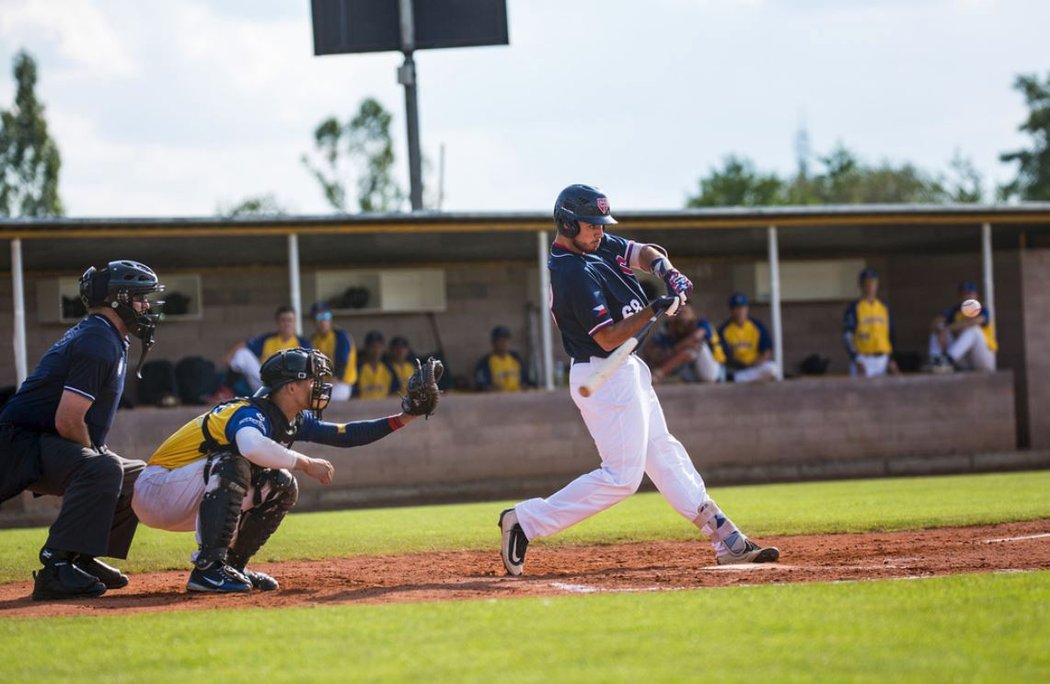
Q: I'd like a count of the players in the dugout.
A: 9